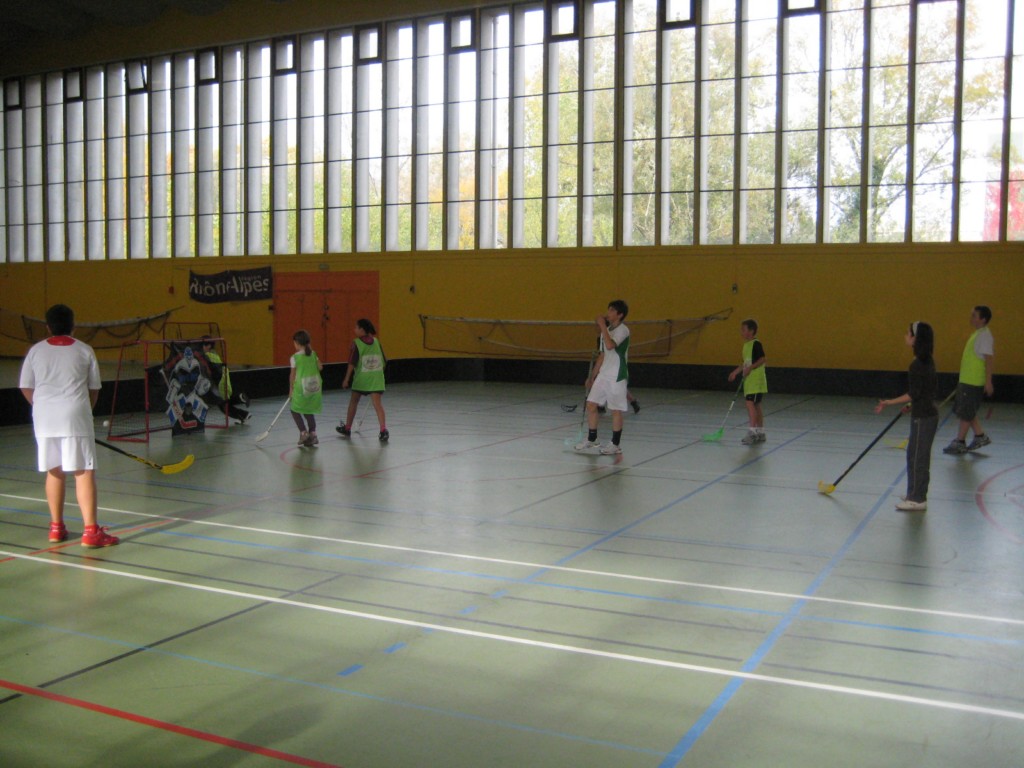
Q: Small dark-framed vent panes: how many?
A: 10